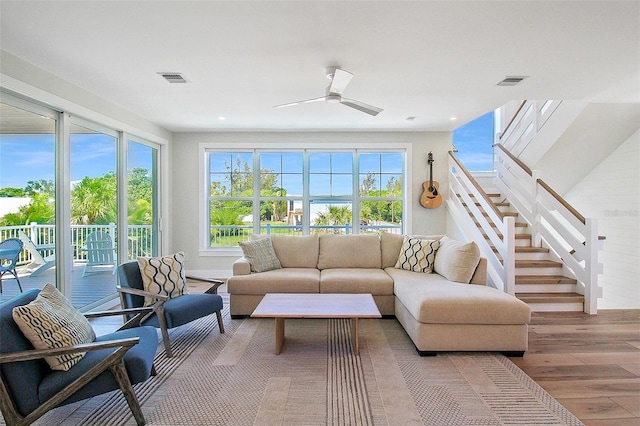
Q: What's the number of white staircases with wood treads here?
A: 1